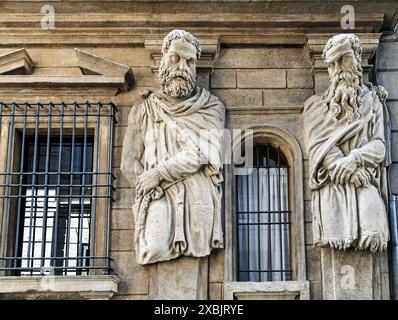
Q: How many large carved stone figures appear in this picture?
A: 2